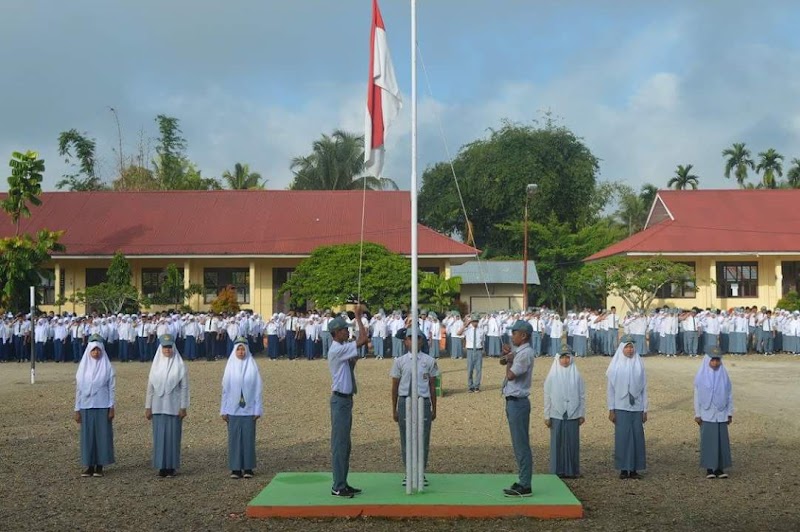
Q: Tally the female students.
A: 6